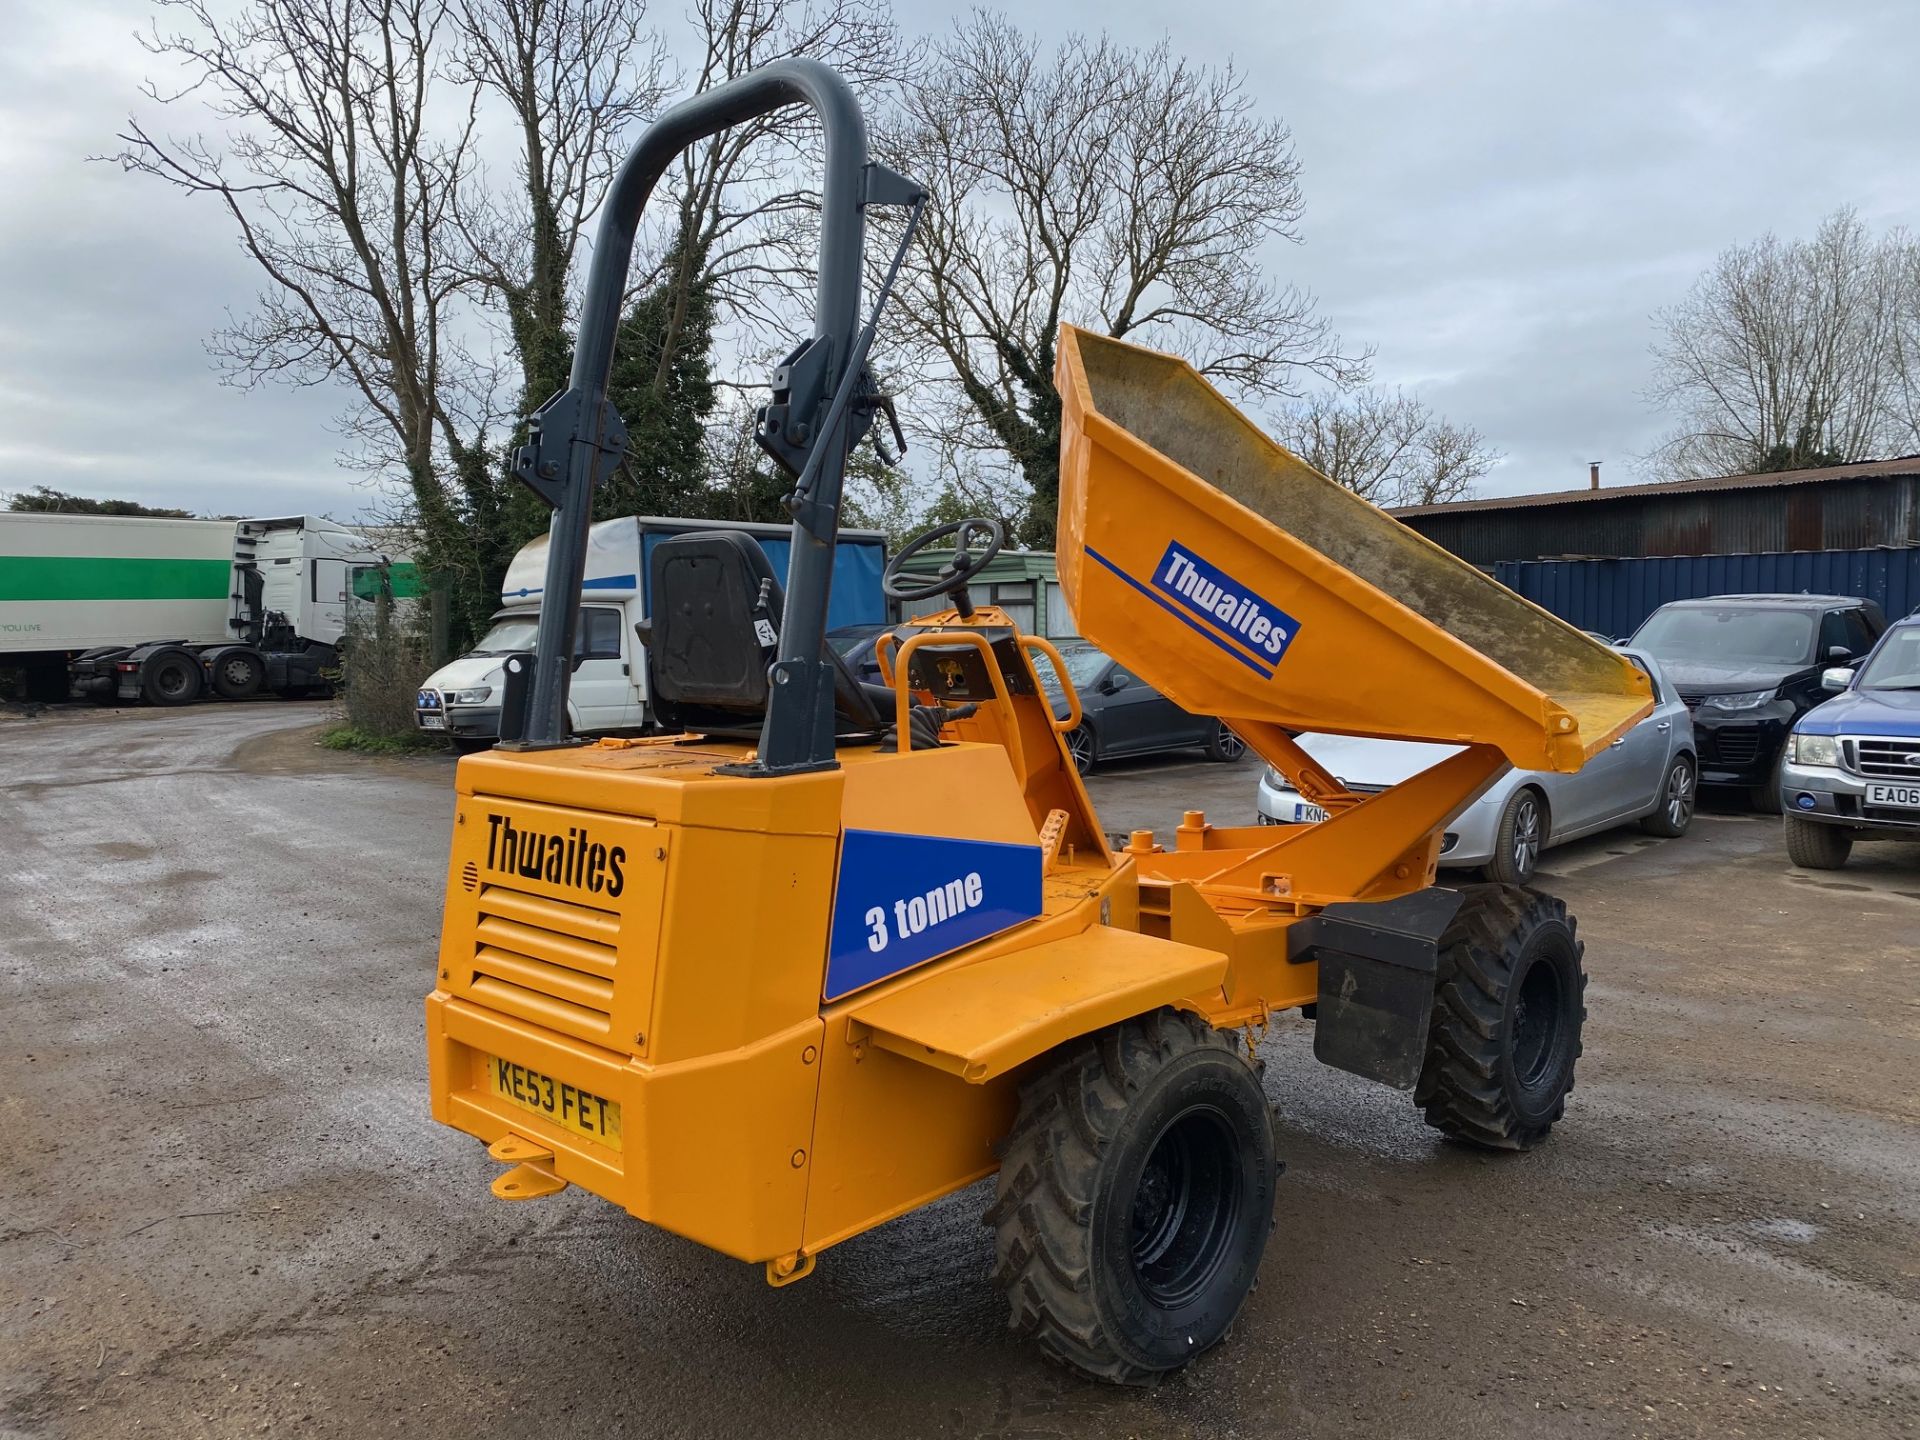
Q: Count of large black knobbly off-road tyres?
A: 2